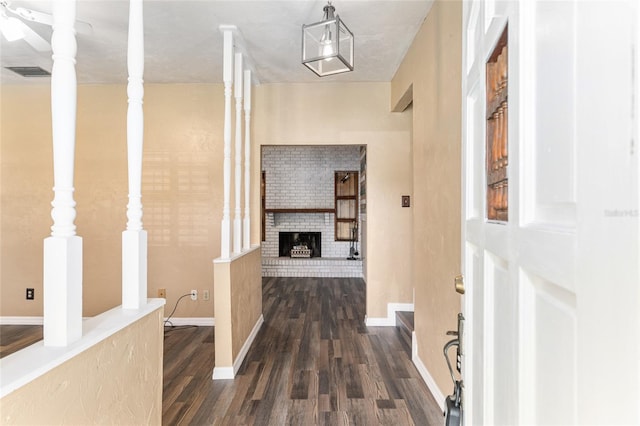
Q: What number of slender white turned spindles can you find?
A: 5